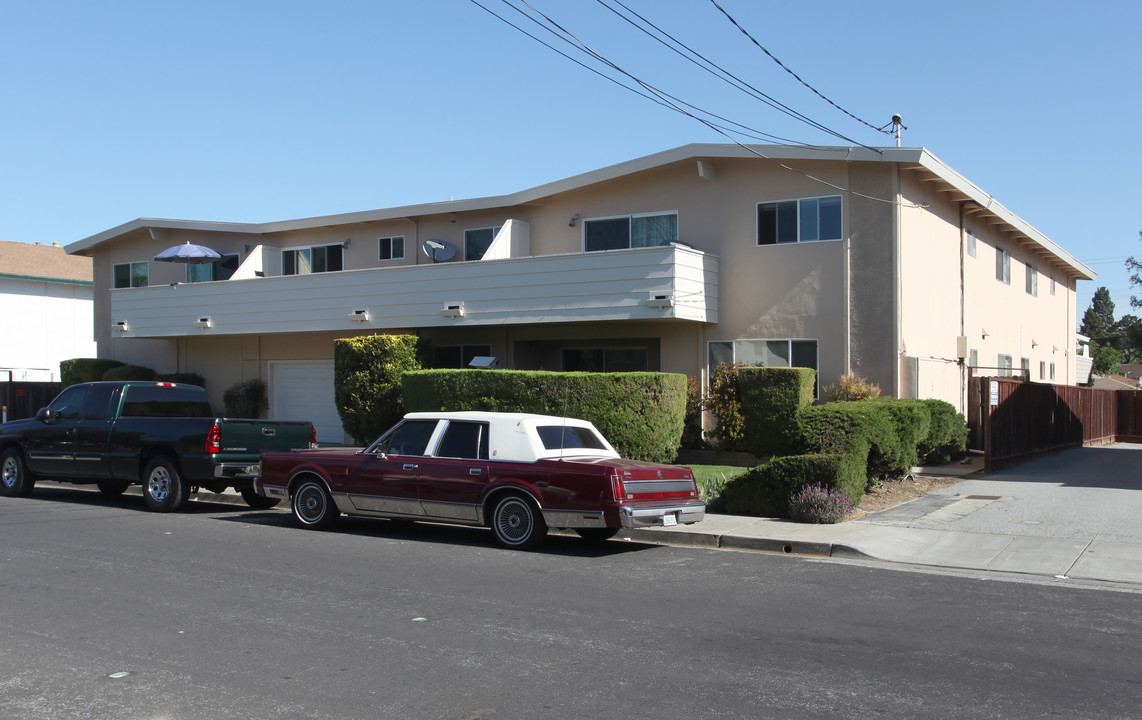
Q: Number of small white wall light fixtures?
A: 5